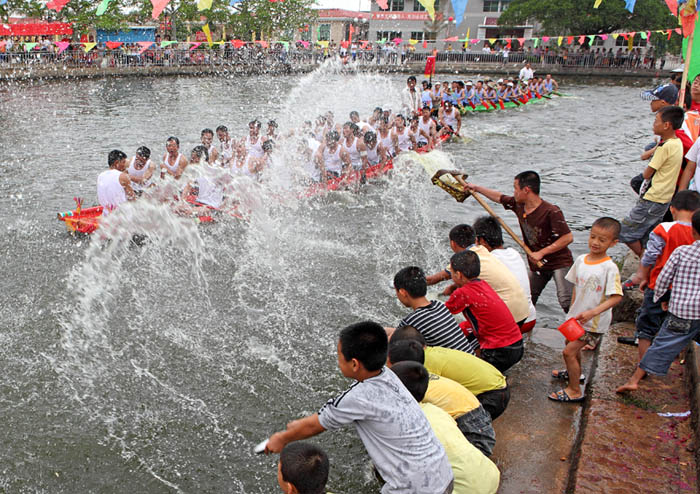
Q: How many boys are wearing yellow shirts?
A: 5